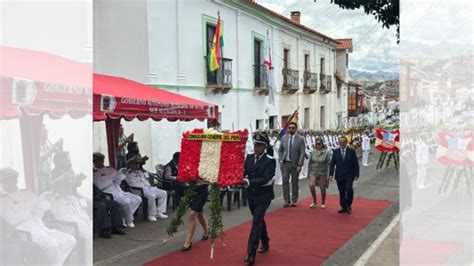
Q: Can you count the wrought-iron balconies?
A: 5